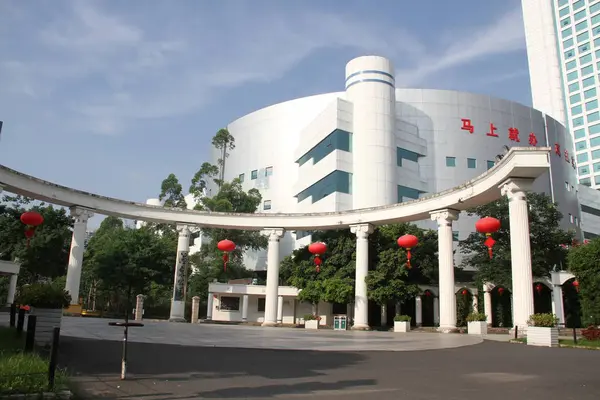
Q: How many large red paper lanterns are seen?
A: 5